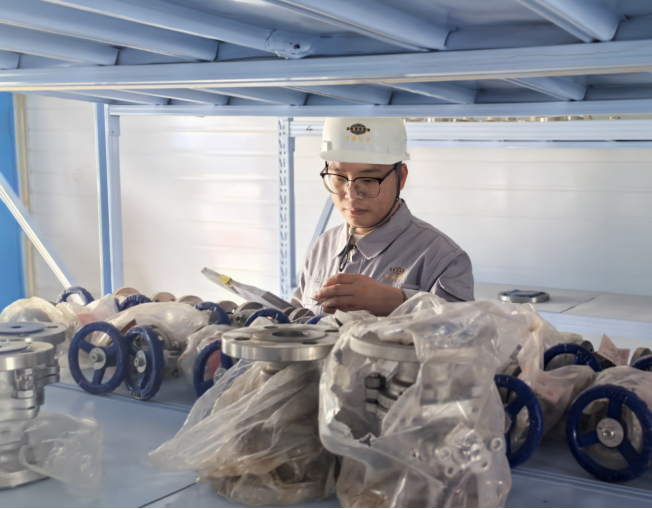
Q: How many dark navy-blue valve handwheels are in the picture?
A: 12